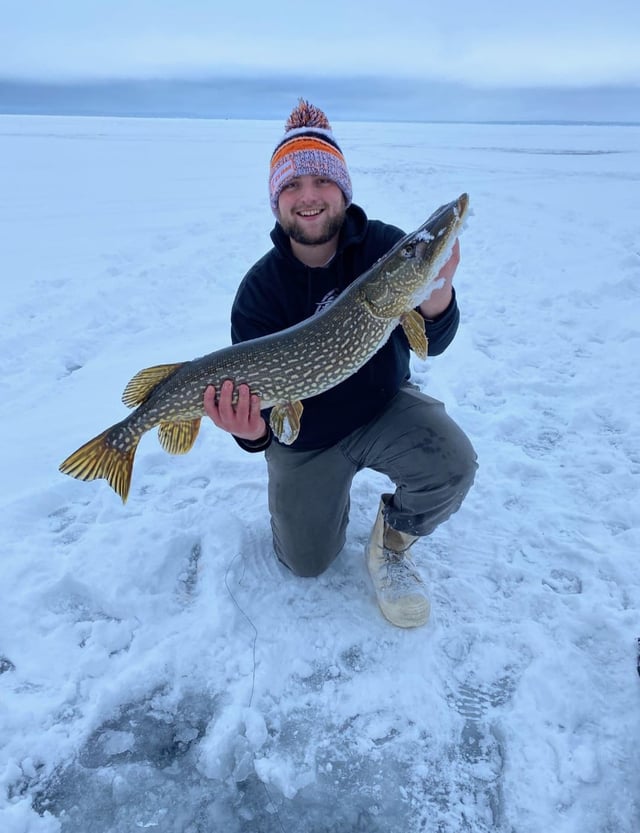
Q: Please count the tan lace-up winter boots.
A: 1